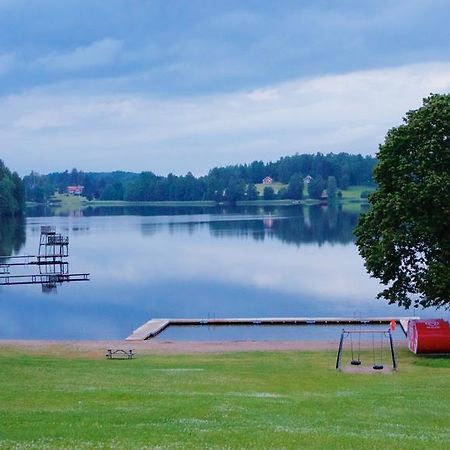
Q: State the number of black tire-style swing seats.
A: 2